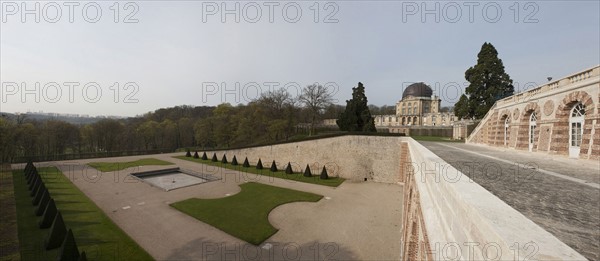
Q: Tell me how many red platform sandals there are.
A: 0